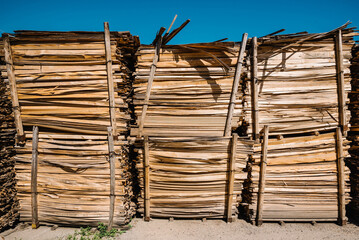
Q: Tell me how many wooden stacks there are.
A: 6